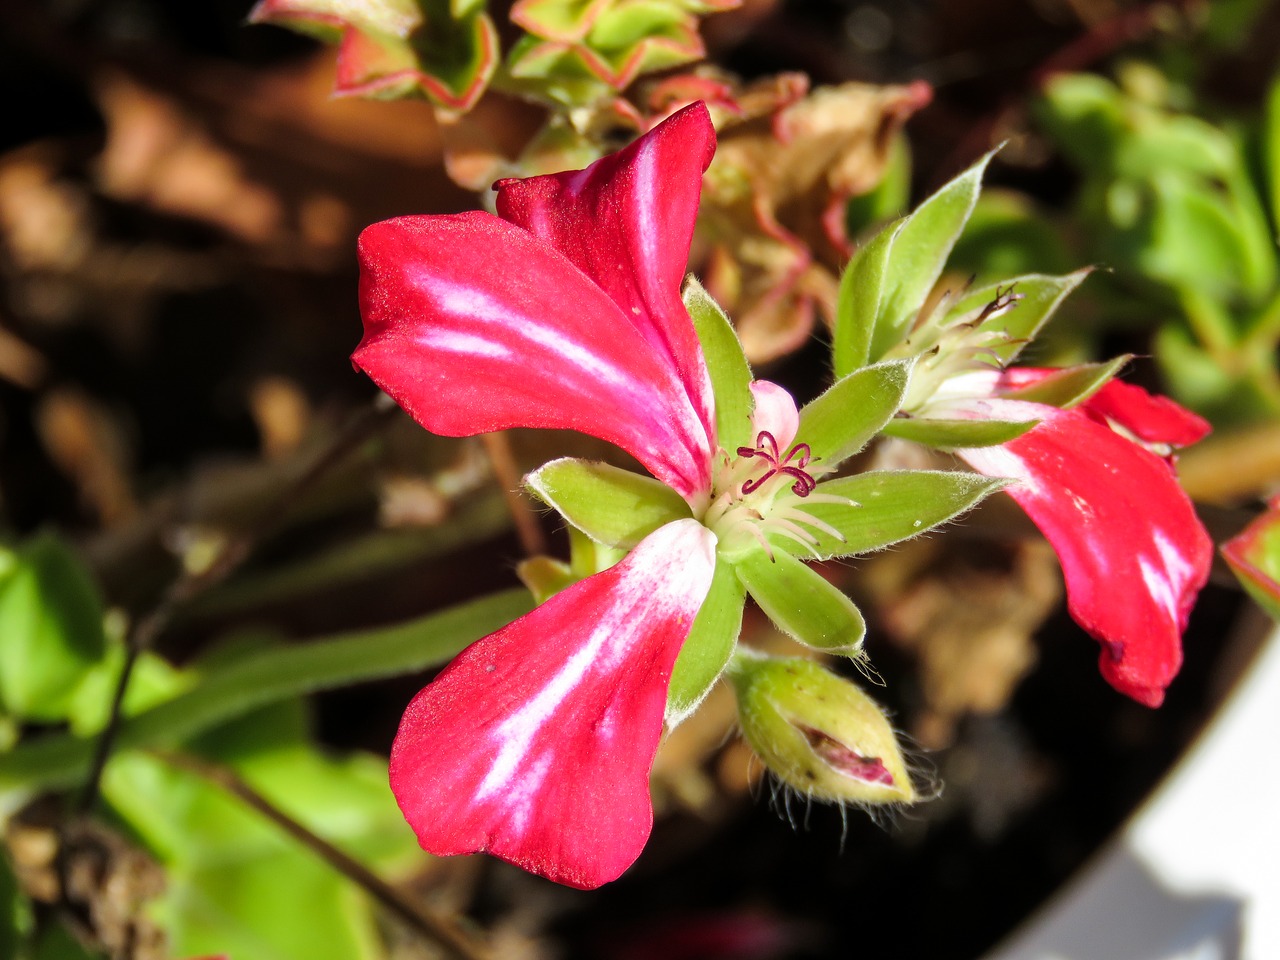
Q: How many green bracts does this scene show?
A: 11